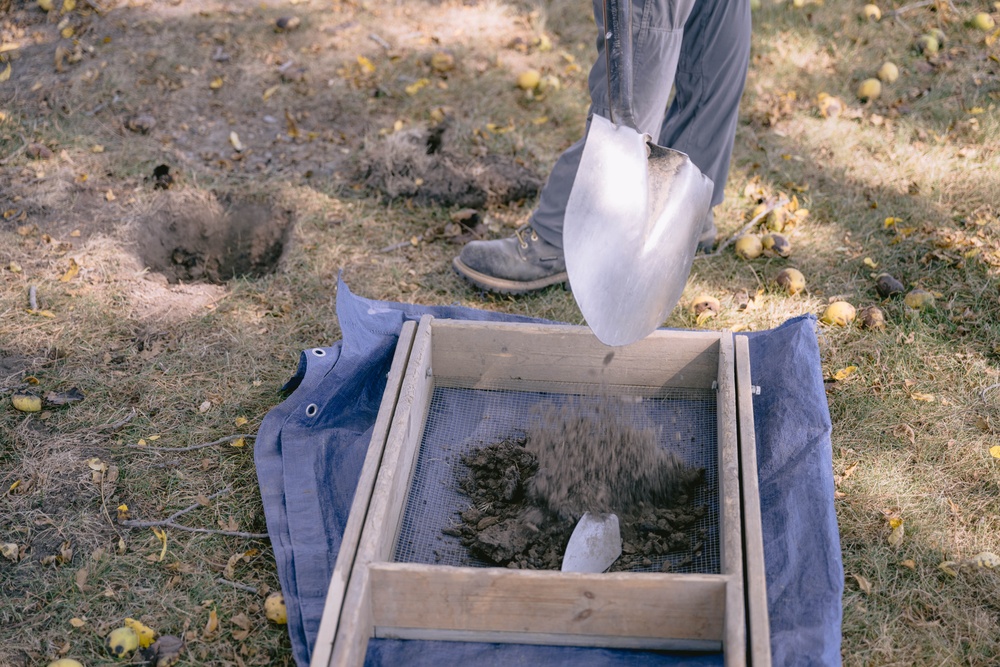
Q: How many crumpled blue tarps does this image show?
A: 1